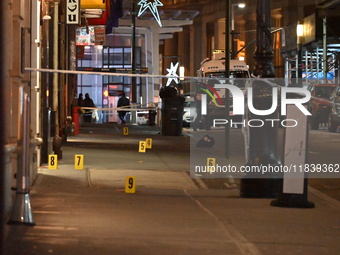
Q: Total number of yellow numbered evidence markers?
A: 7